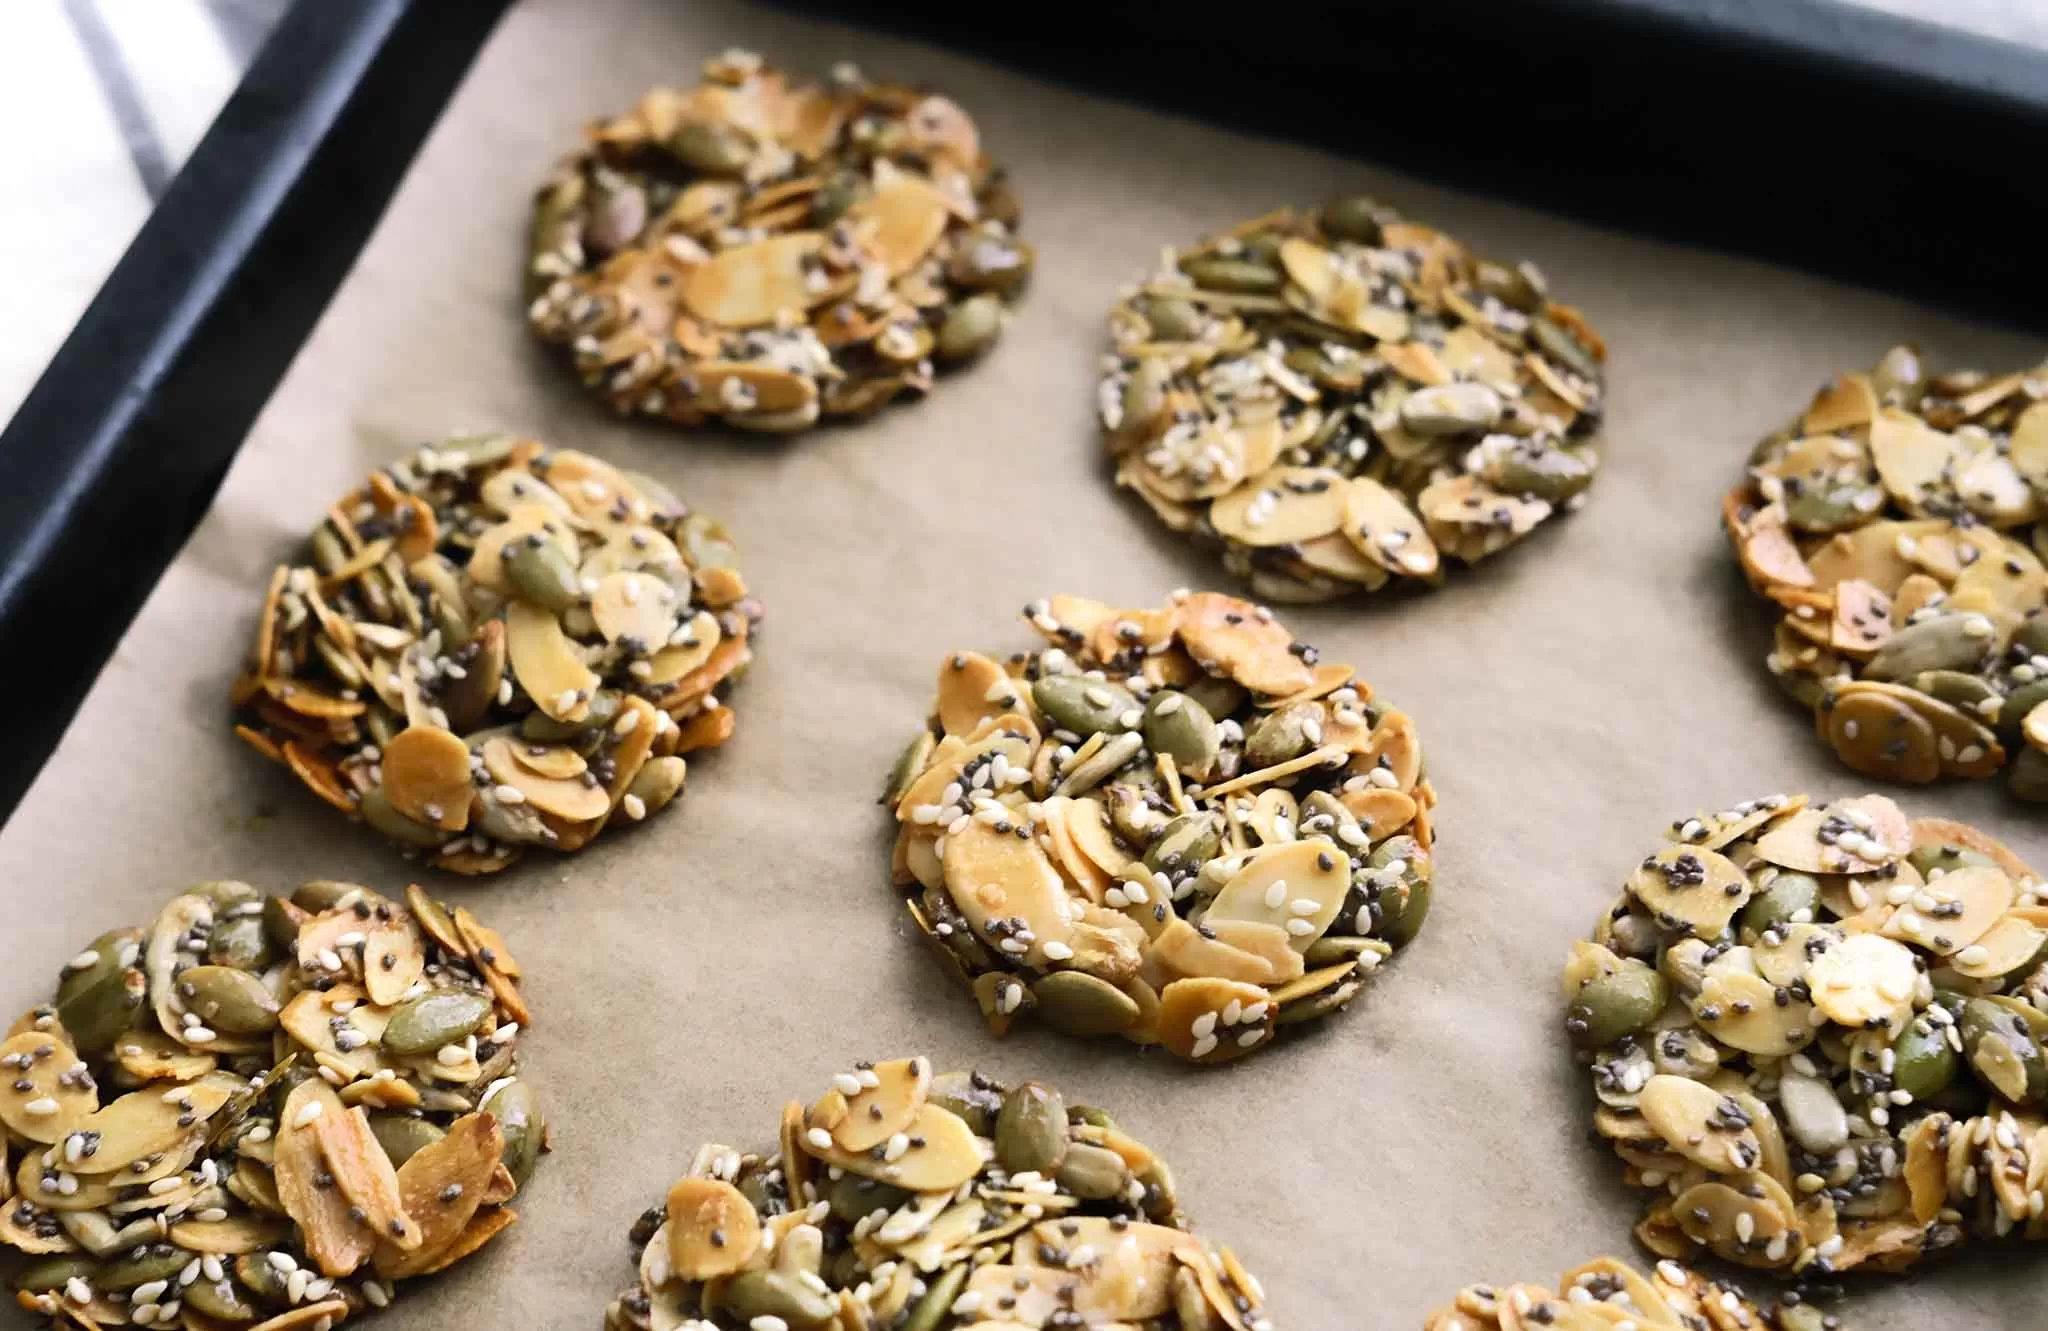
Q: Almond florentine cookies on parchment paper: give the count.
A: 9